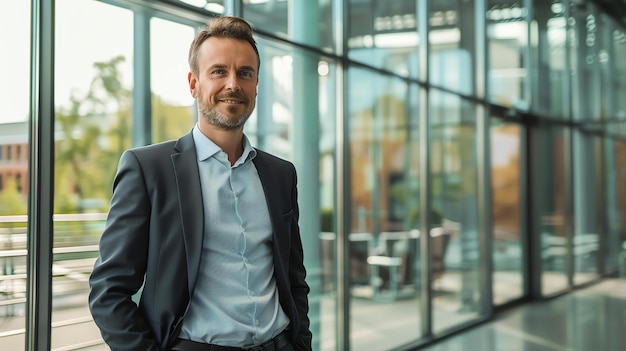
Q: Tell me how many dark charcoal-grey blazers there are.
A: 1